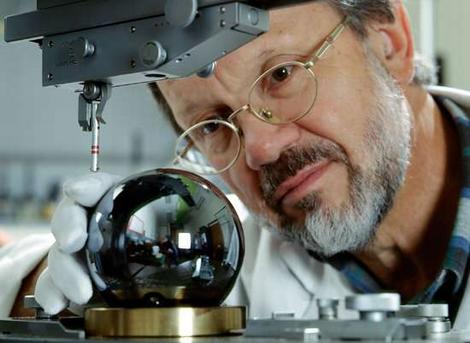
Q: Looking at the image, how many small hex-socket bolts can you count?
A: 6